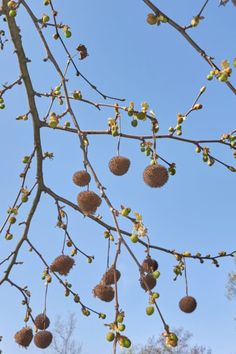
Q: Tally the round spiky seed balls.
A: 13